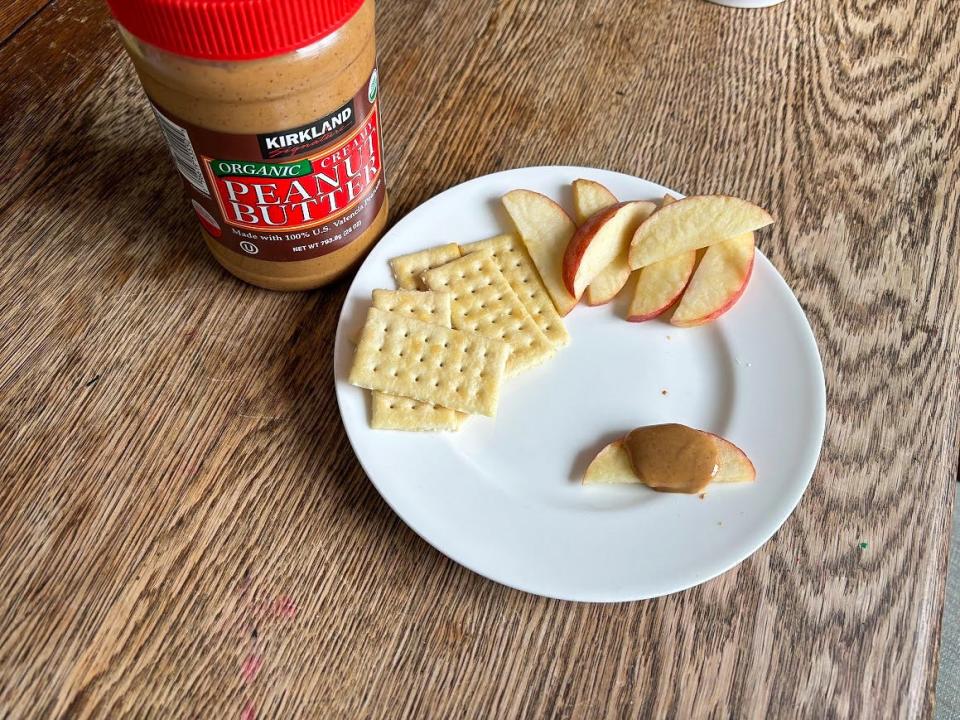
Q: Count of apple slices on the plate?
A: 7